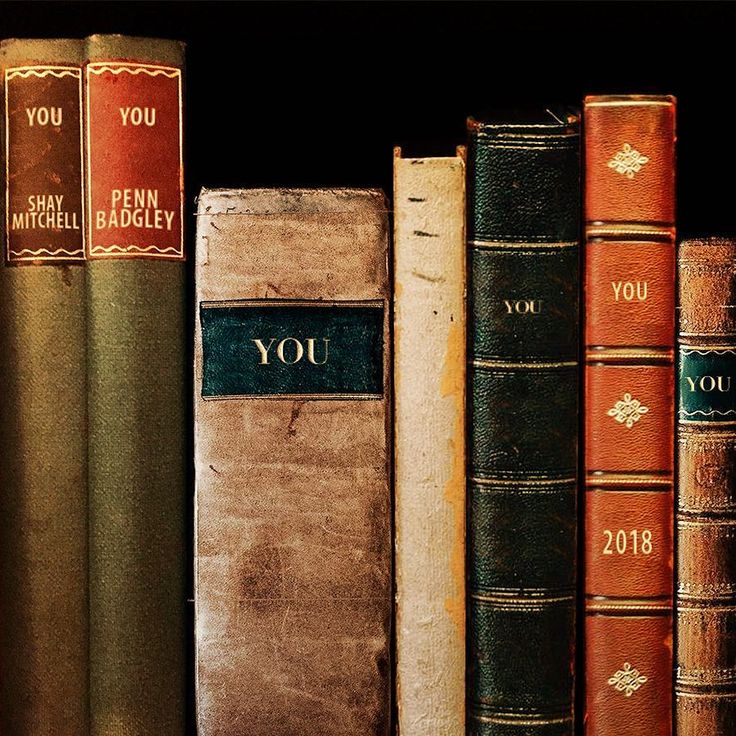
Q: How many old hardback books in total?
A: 7